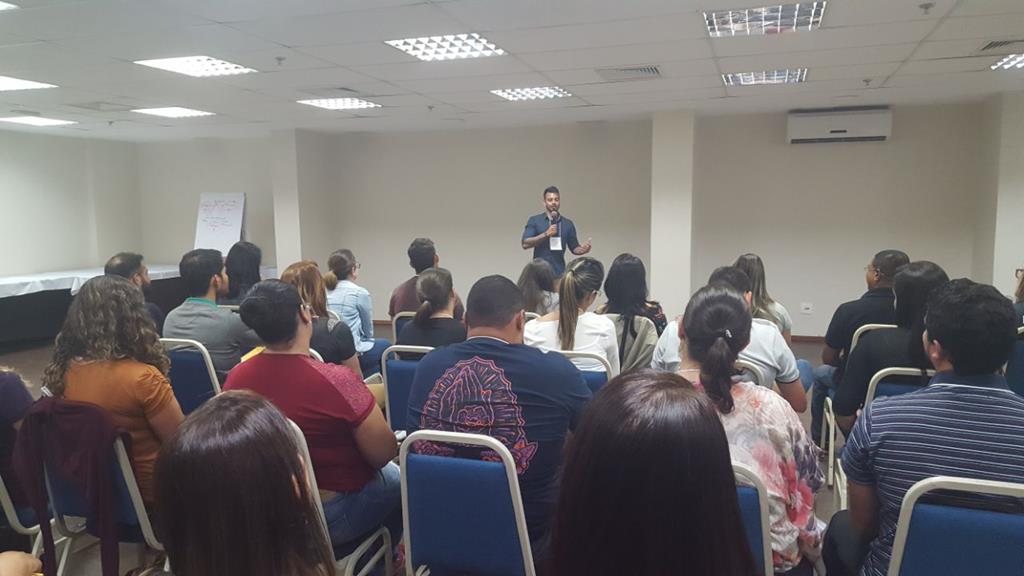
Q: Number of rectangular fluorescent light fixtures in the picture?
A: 11